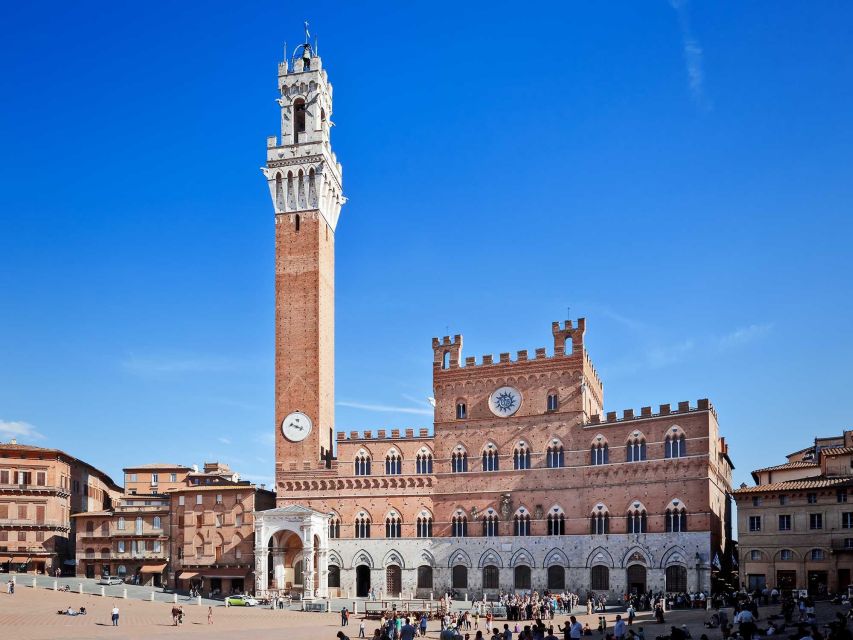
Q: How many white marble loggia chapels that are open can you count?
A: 1